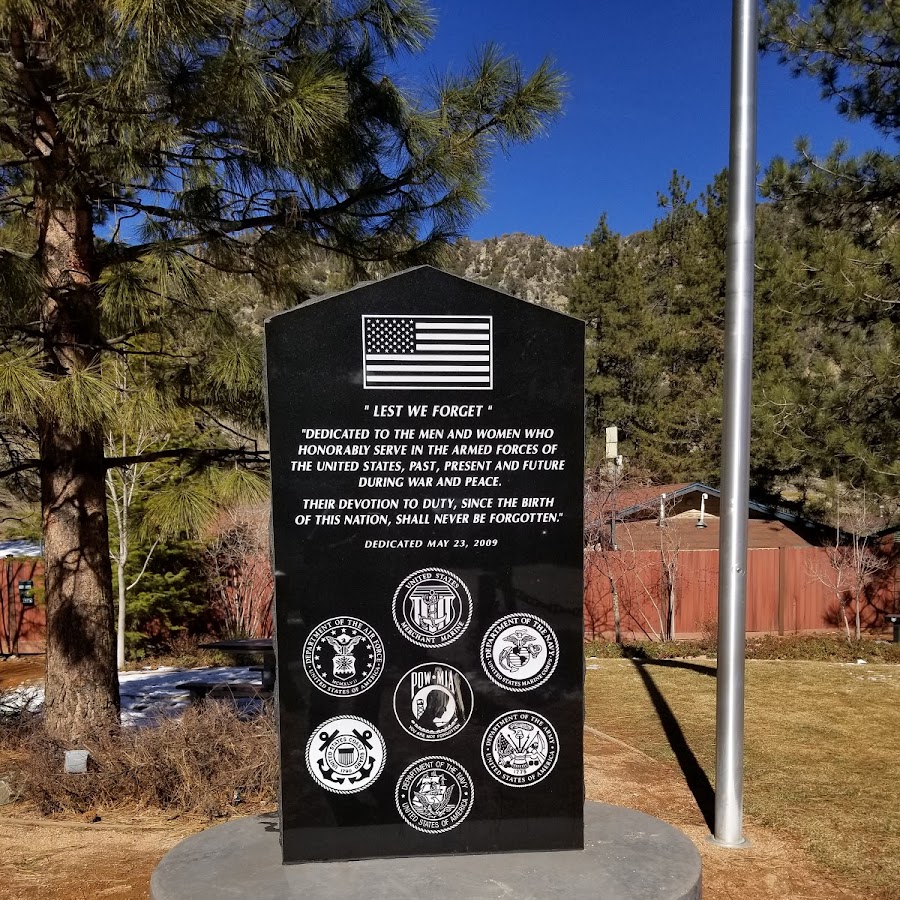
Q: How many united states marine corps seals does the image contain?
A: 1